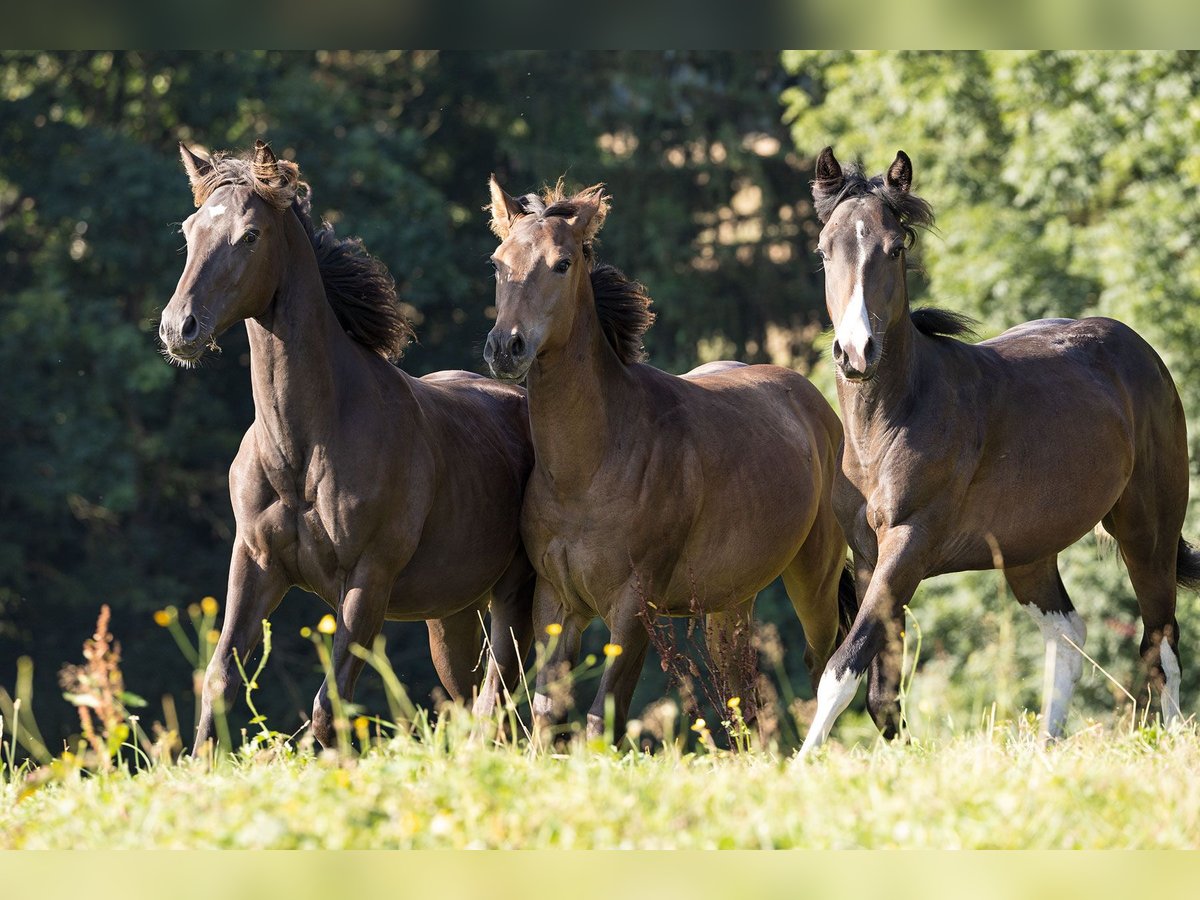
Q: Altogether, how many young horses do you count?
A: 3